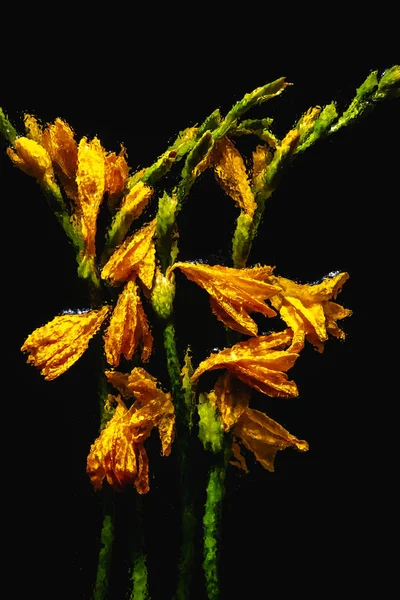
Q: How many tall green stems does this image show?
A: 4